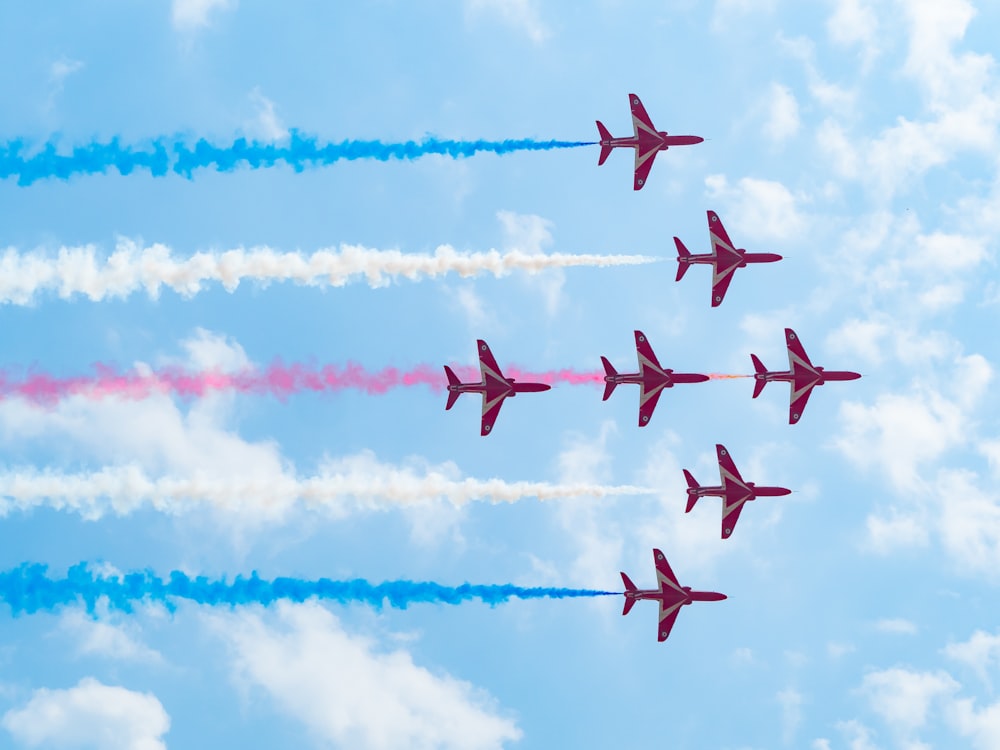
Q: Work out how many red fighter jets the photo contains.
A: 7